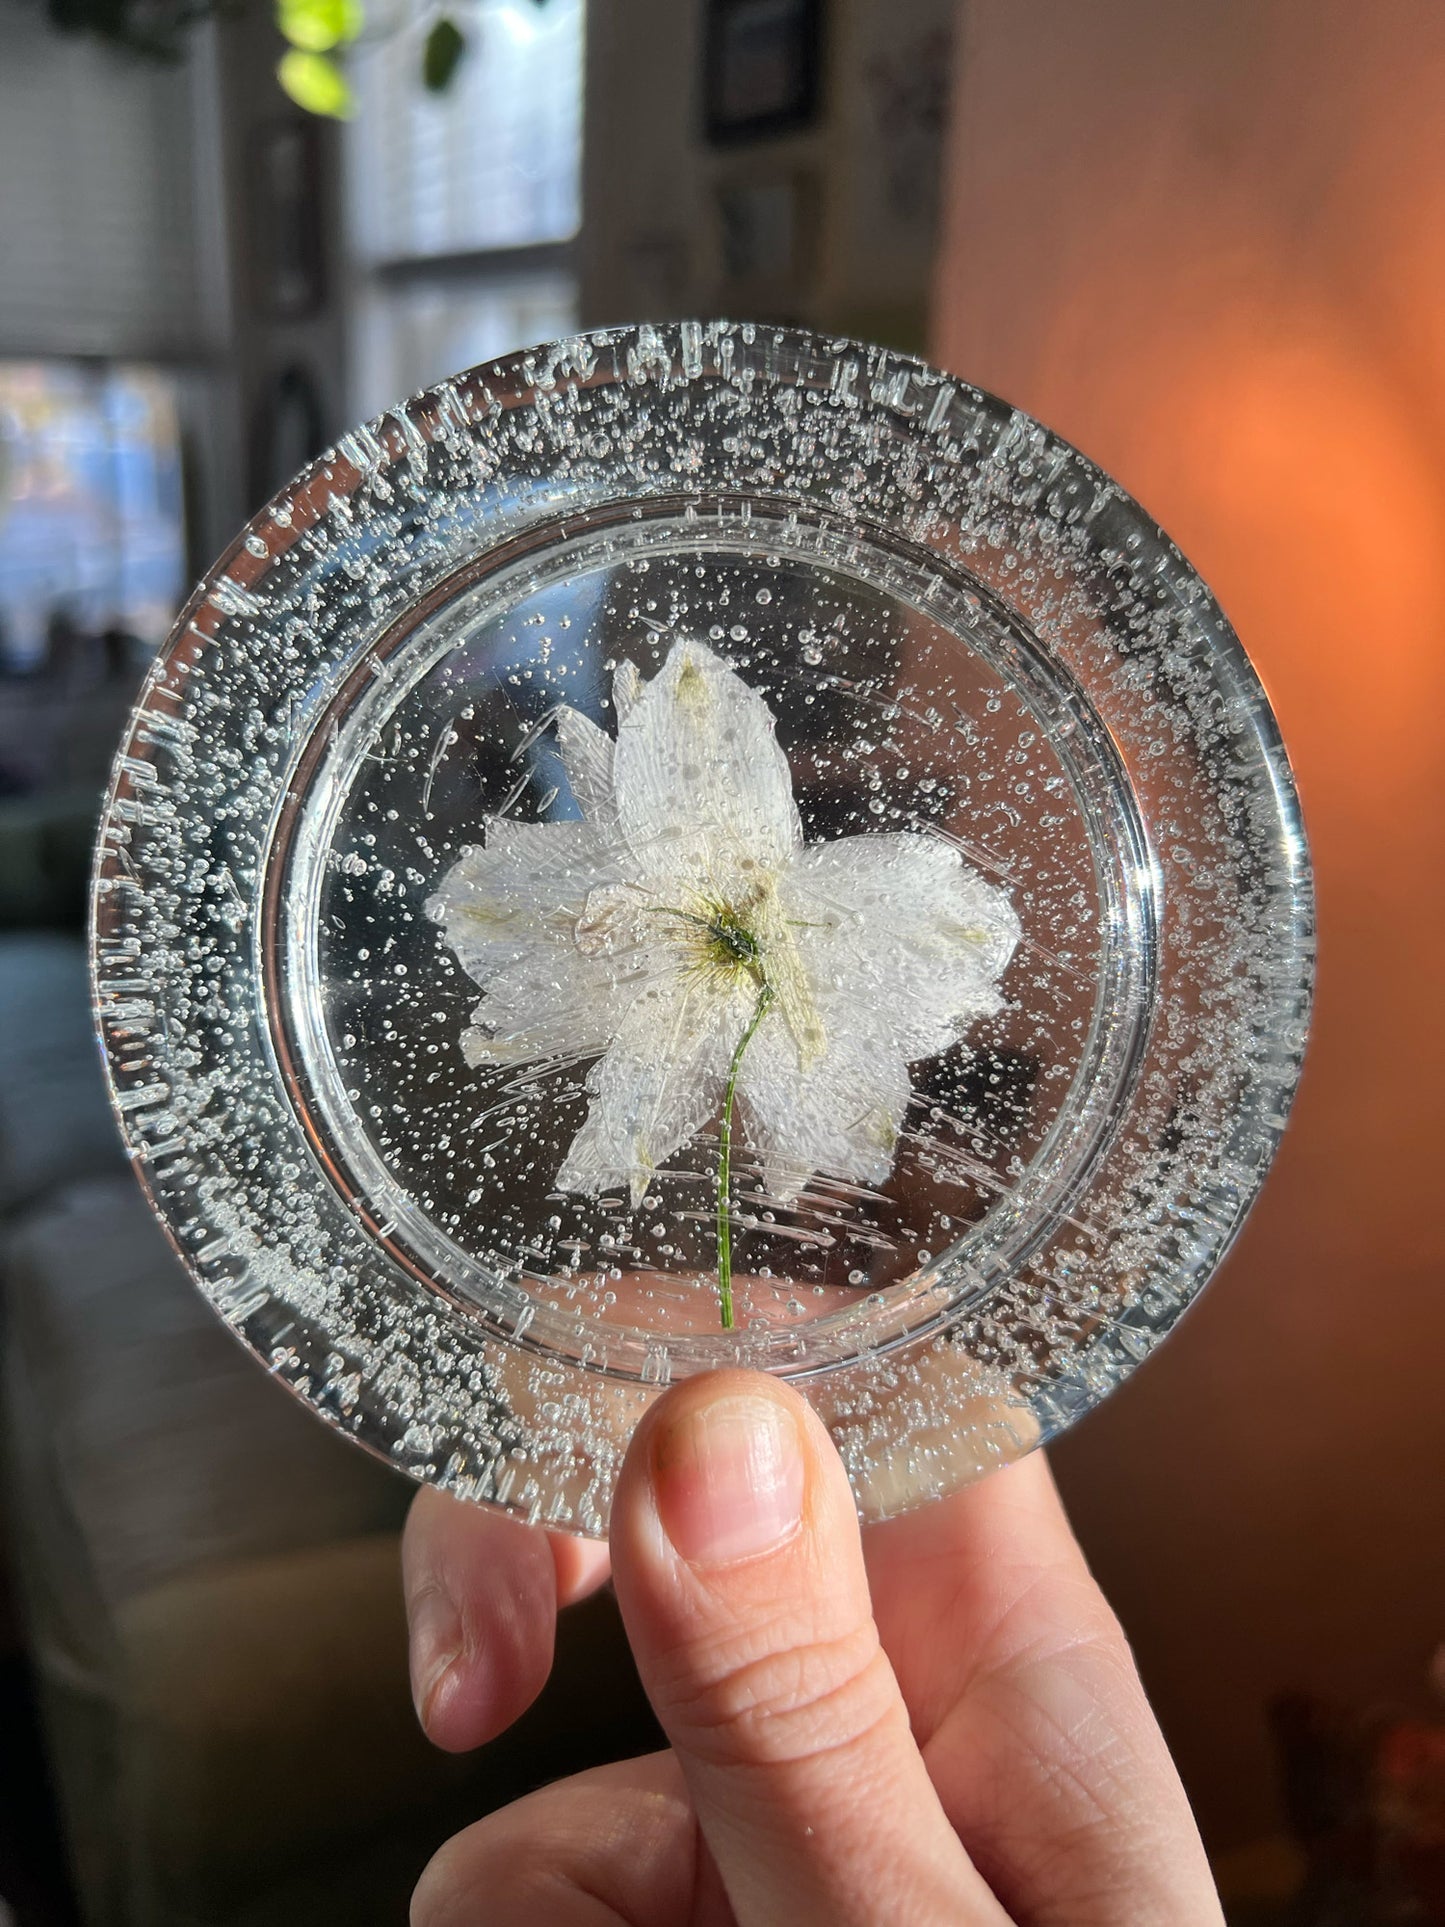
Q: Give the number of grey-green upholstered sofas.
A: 1